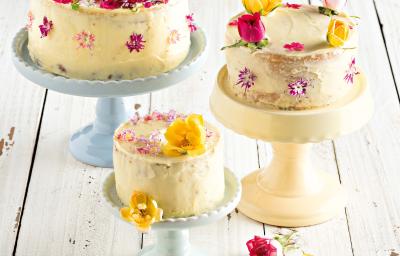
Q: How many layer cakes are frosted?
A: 3